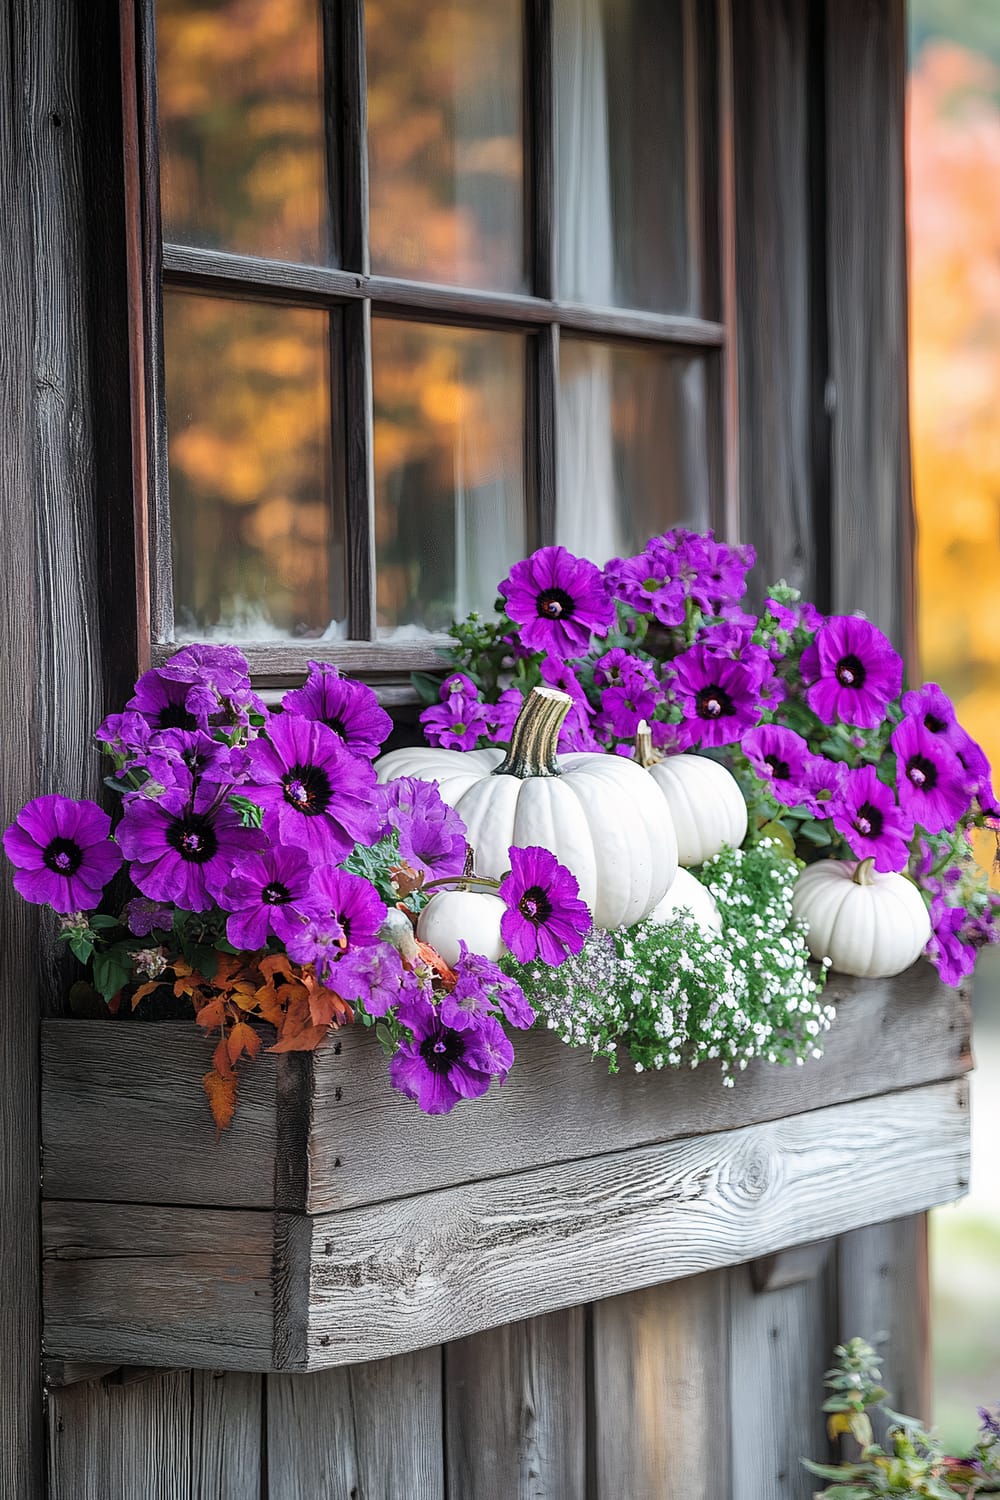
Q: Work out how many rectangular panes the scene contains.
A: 6